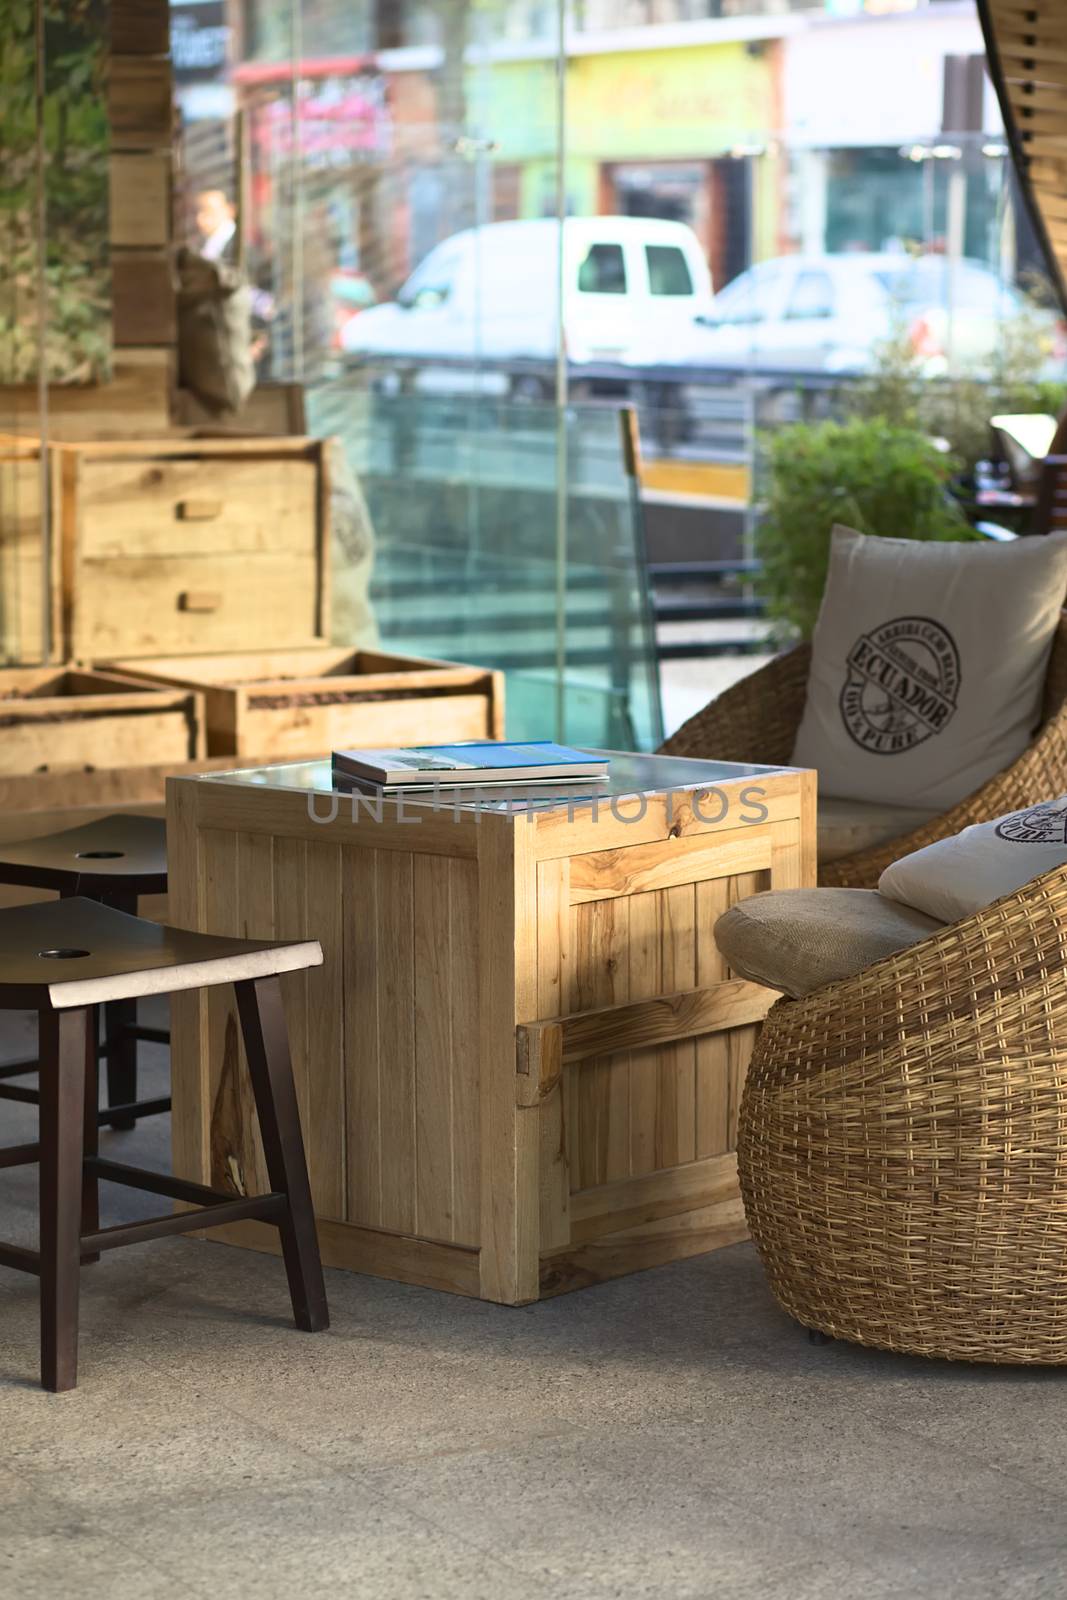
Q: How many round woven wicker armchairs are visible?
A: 2